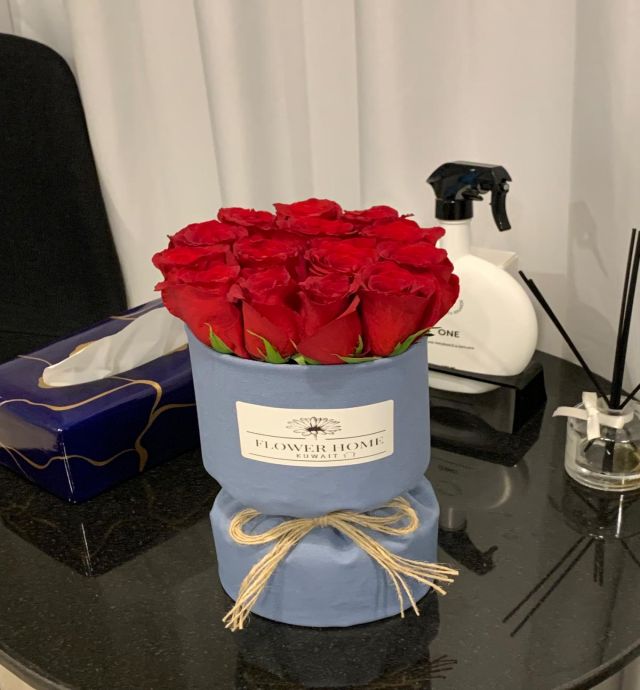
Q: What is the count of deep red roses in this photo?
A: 14